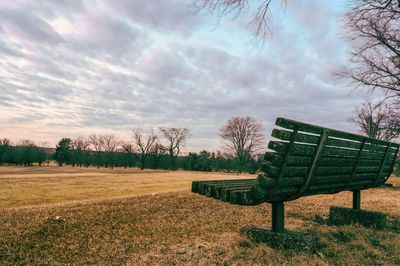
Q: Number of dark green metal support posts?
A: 2